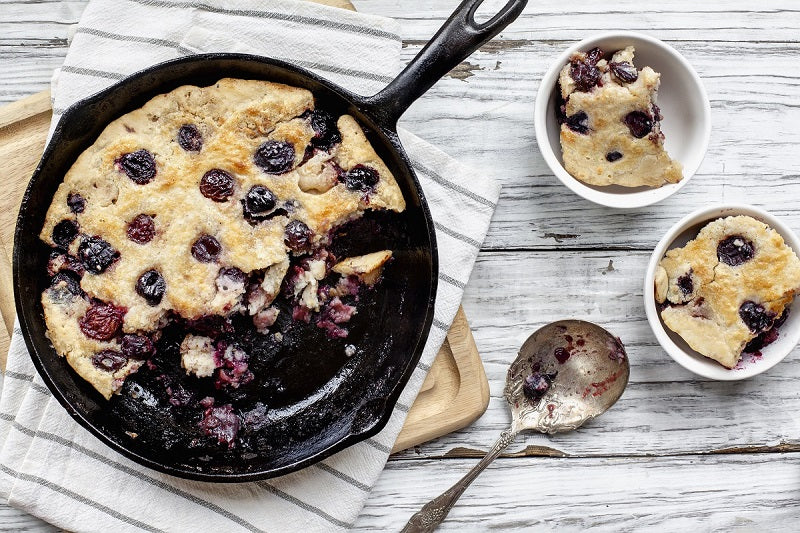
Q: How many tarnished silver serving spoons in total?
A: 1